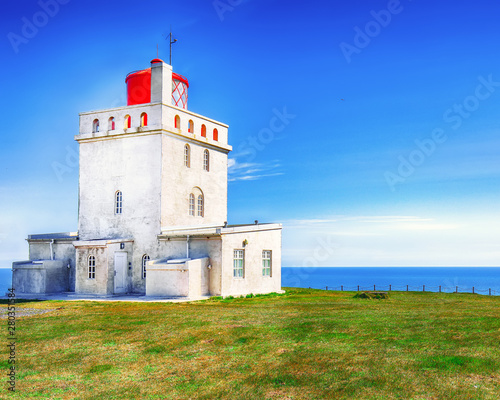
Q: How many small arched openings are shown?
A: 8